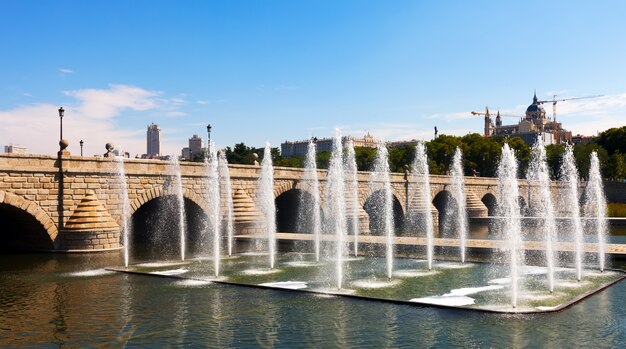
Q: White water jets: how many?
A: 15